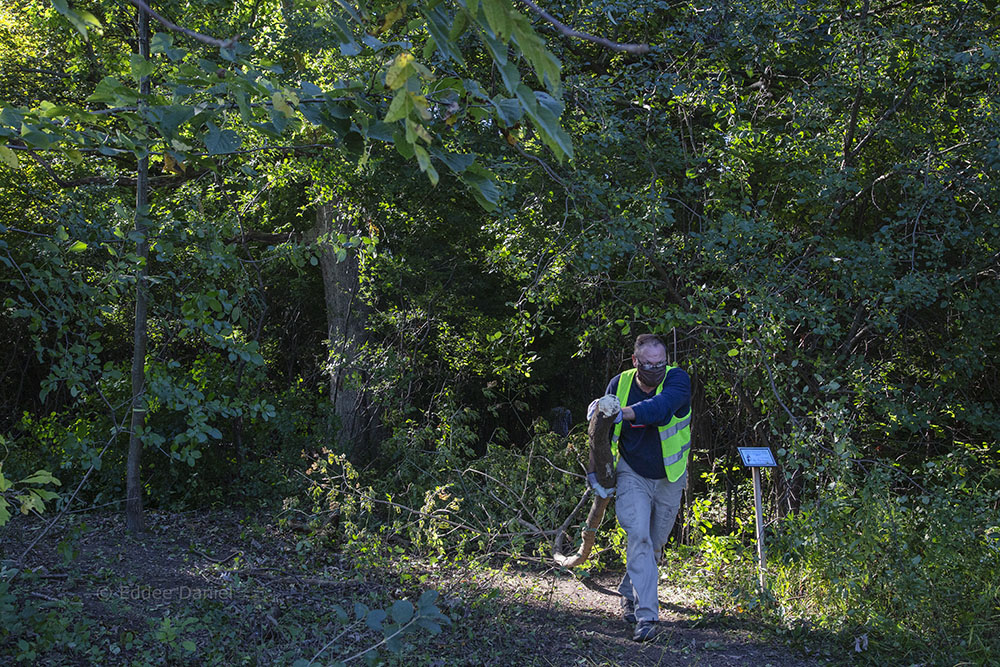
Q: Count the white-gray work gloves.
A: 2